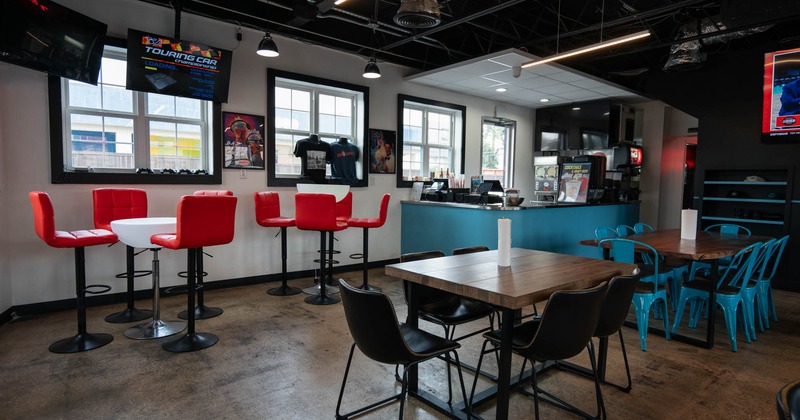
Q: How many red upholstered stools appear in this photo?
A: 8